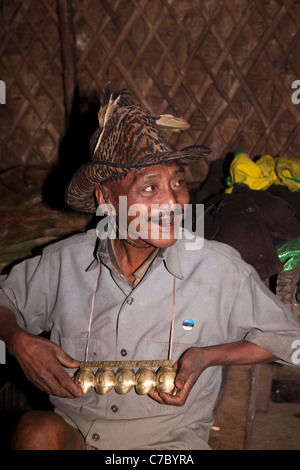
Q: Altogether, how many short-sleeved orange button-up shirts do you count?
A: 0